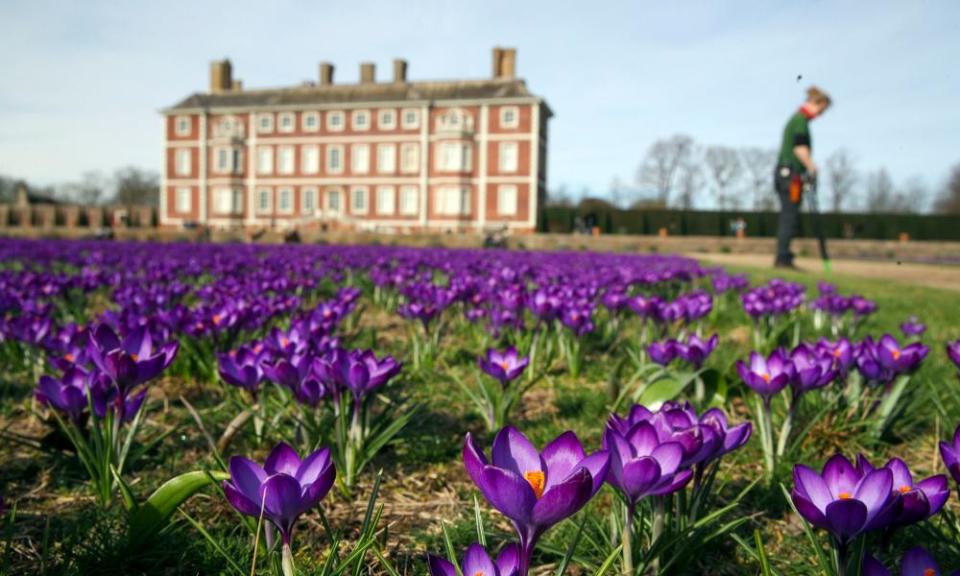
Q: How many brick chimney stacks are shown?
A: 5